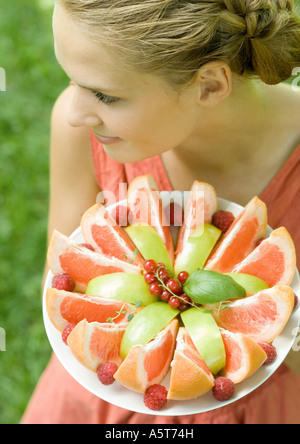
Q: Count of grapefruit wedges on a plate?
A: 12